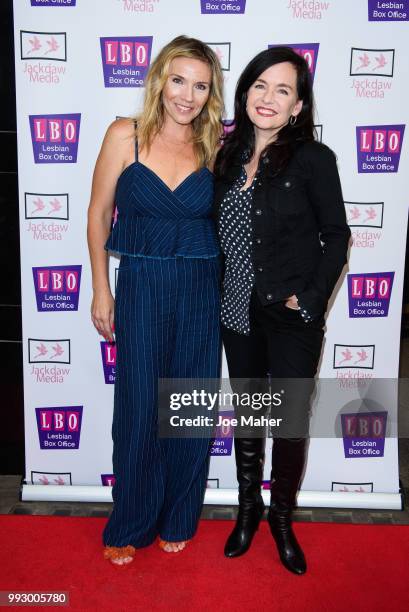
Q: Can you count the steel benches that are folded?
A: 0